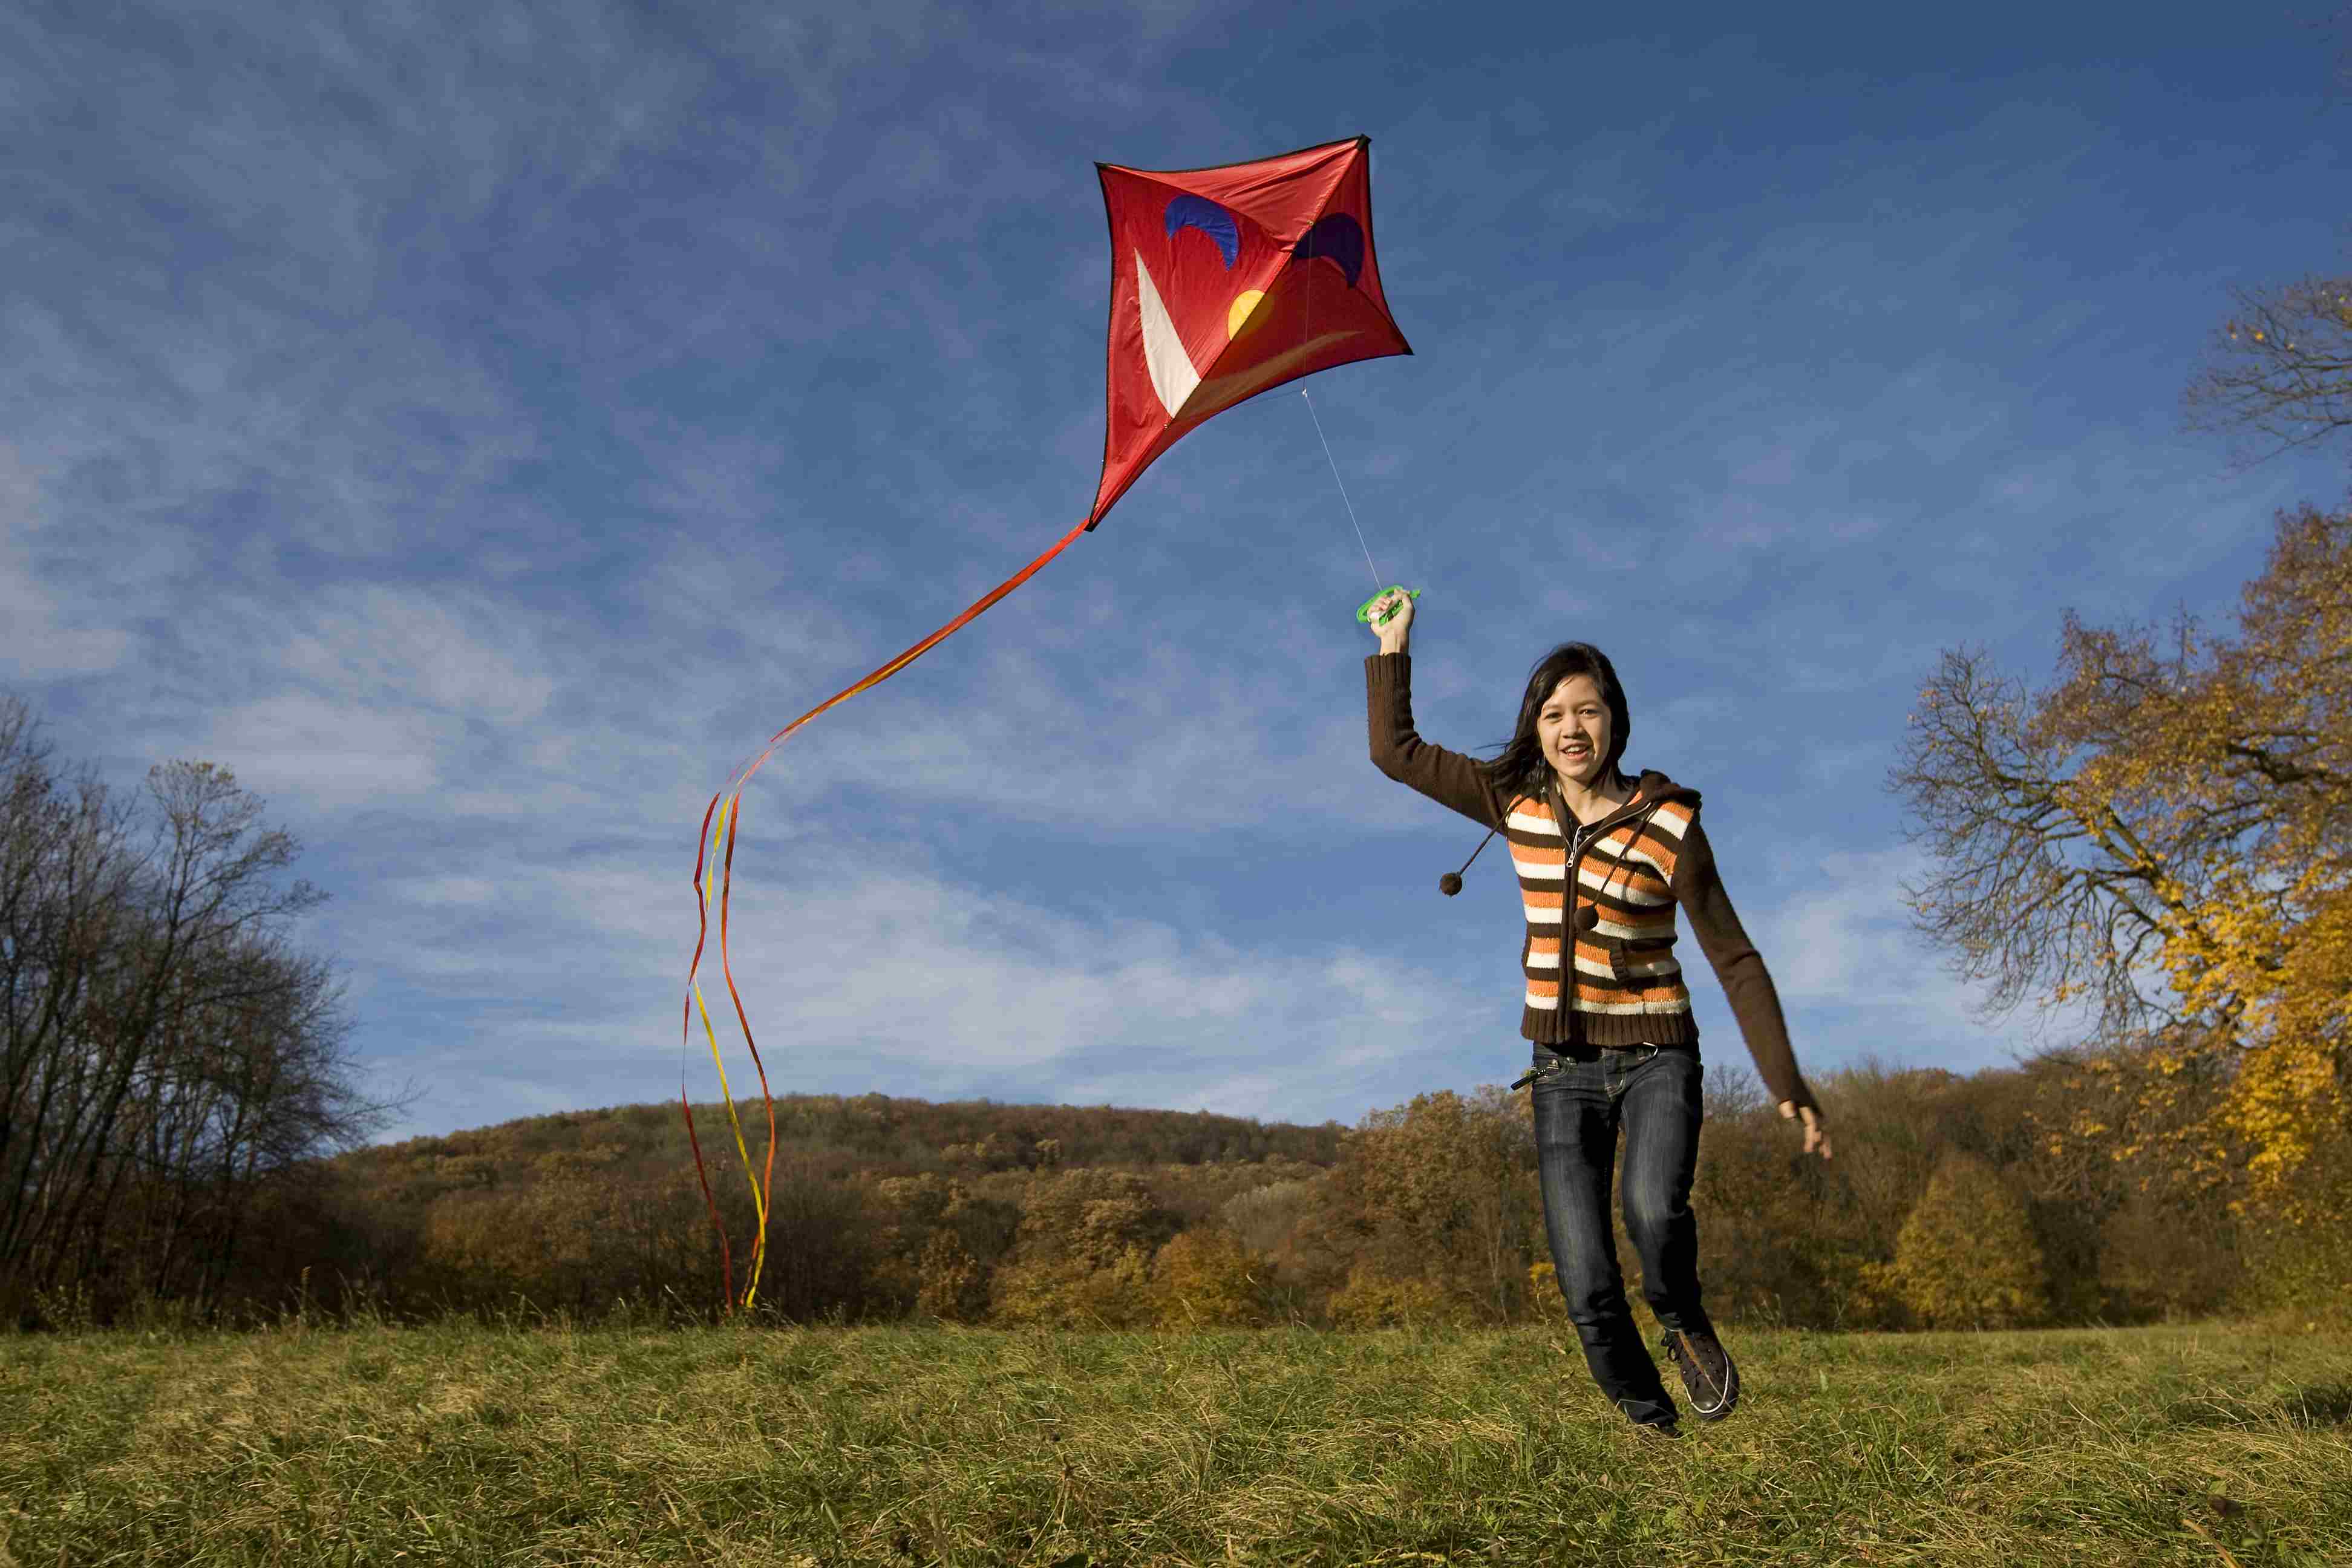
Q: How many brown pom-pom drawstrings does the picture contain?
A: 2